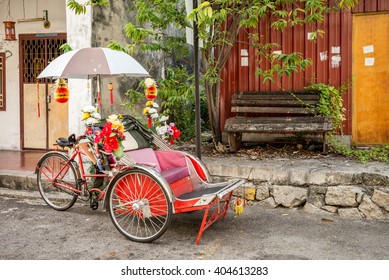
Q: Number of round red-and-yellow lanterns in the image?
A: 2